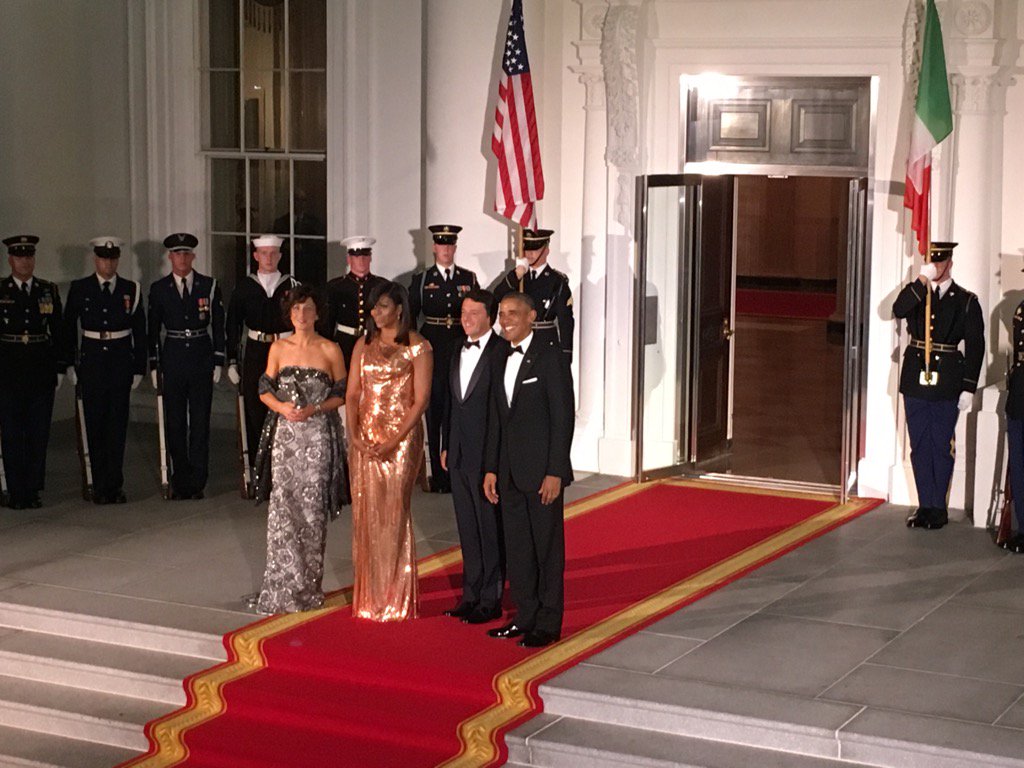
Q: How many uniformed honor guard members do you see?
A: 9